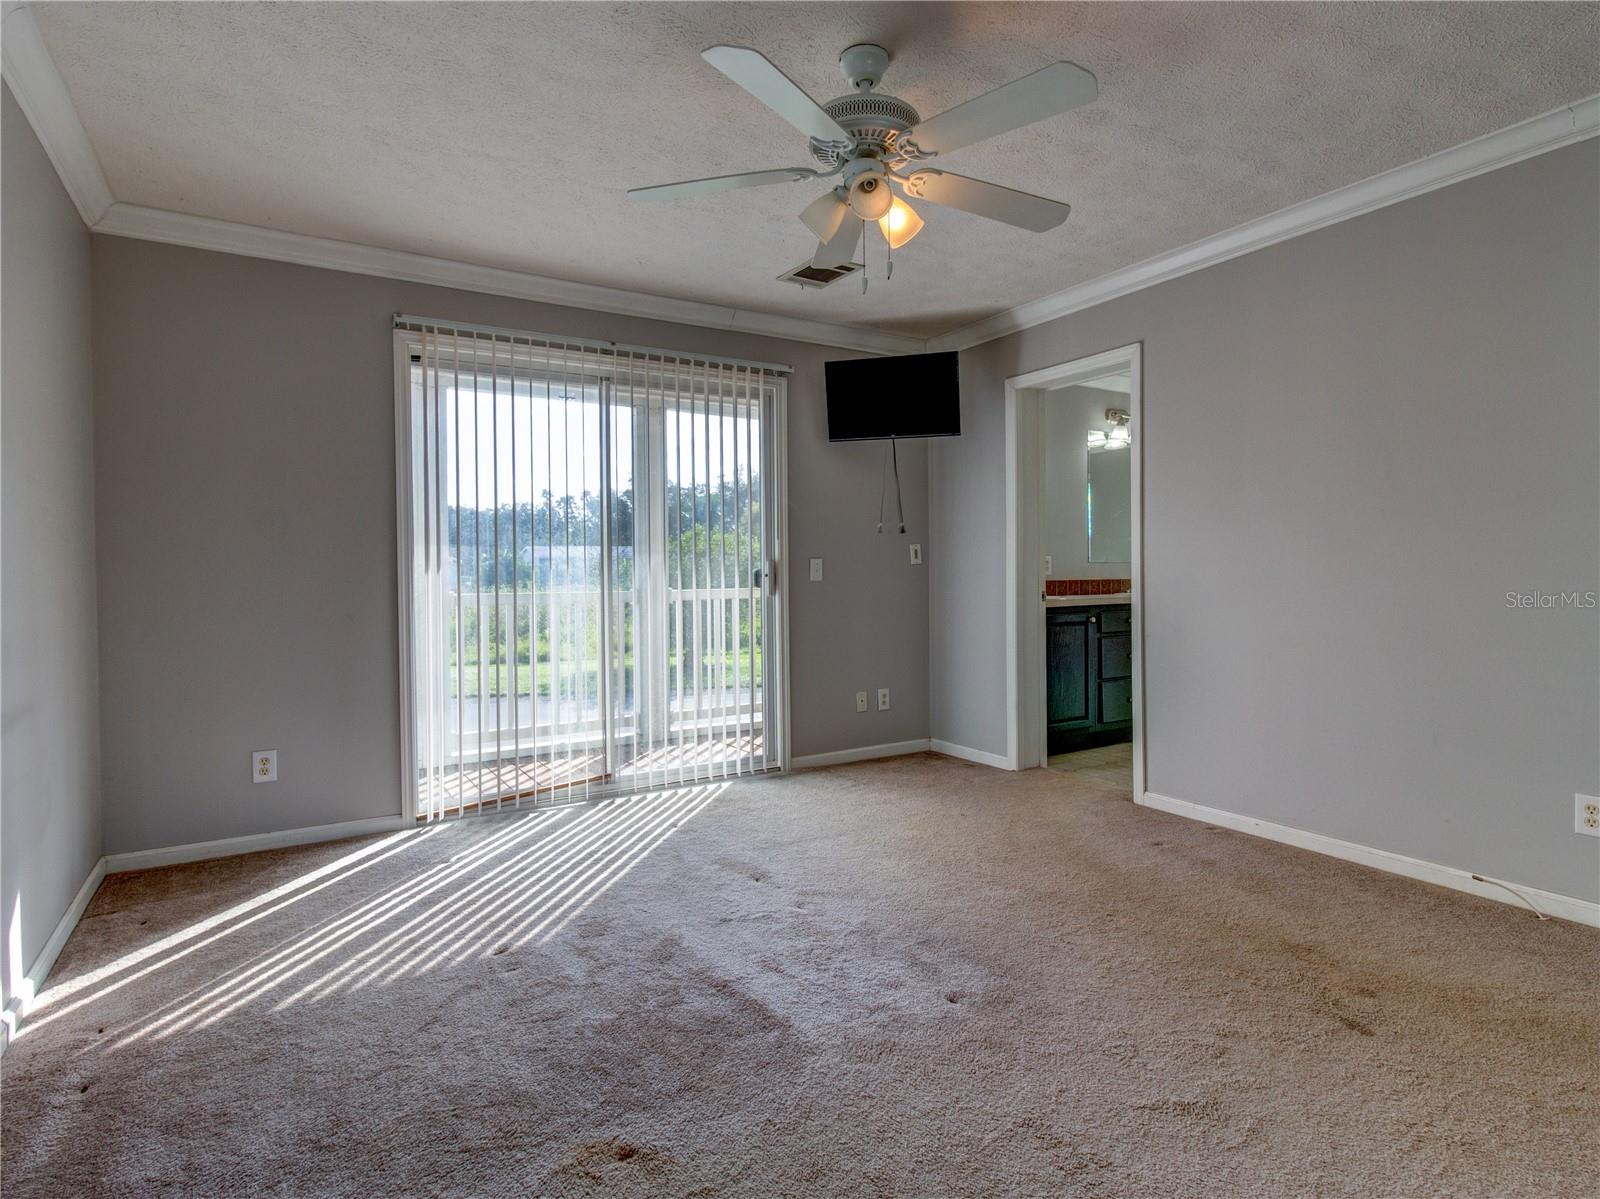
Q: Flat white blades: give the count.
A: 5